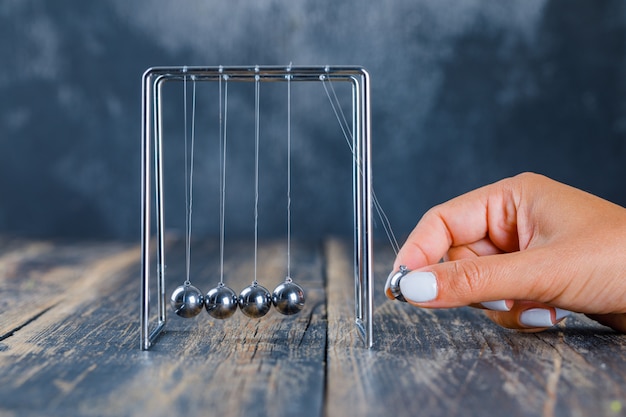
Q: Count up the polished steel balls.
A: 5